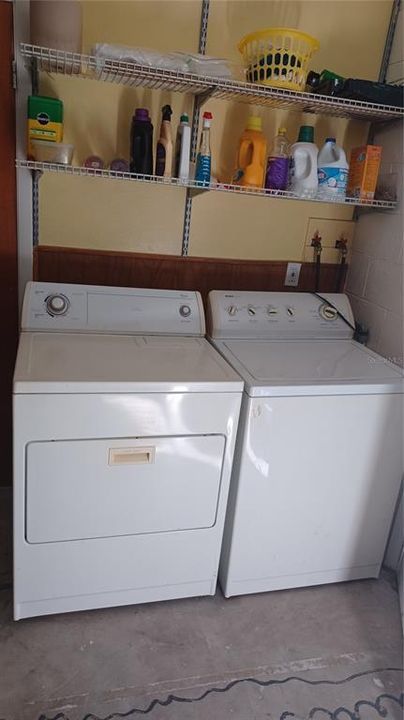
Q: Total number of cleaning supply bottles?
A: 8